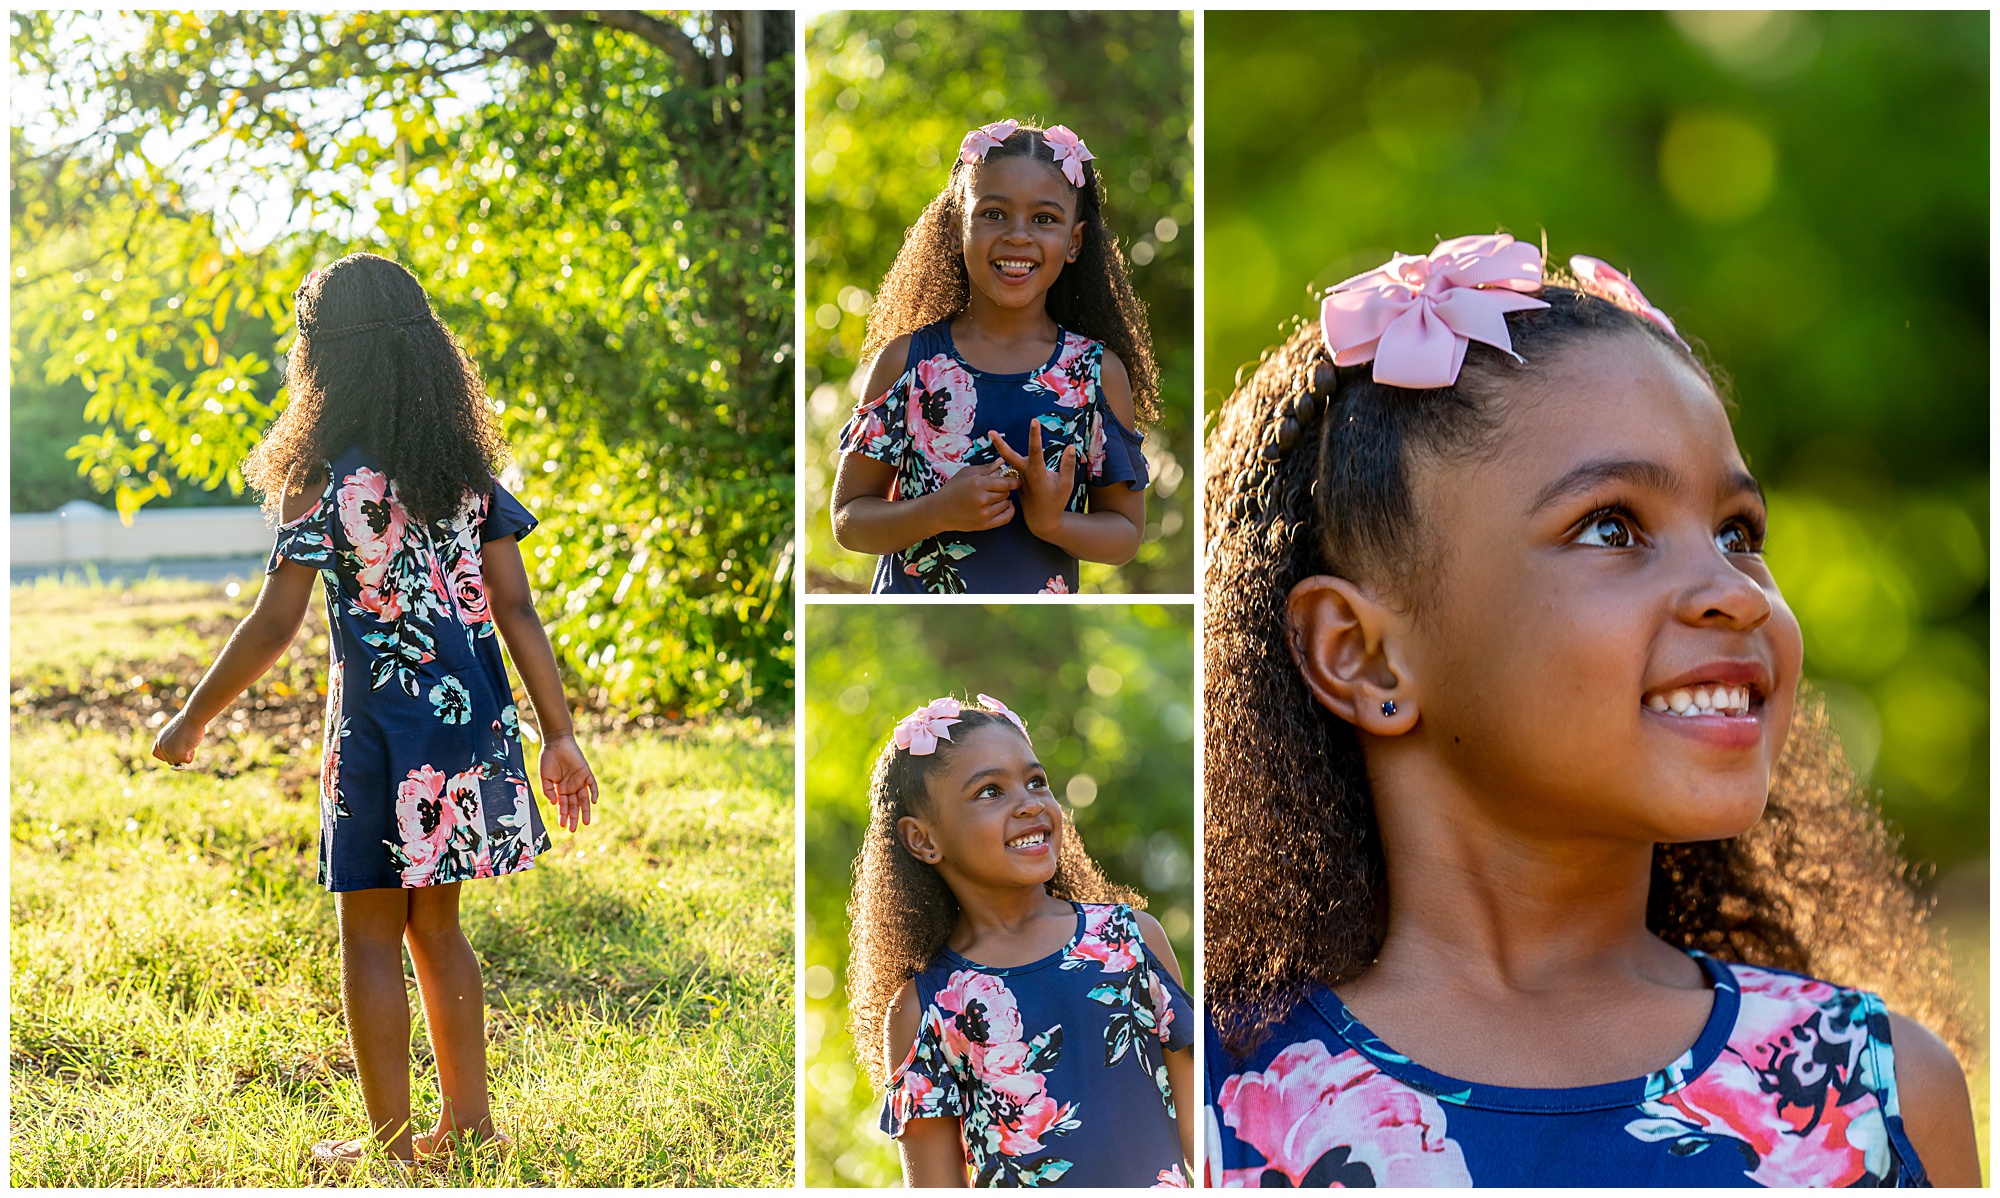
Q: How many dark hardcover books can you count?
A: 0